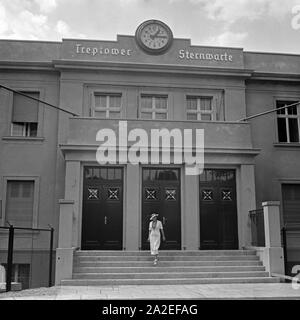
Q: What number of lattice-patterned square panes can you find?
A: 6